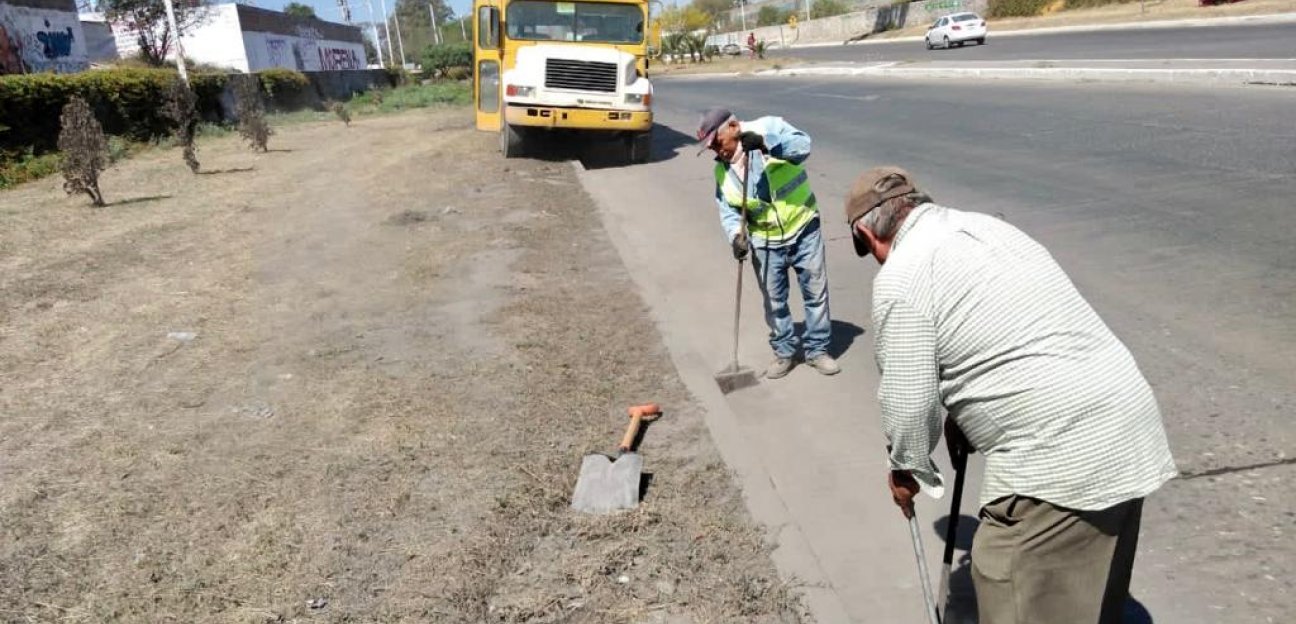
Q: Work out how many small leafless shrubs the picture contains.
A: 4